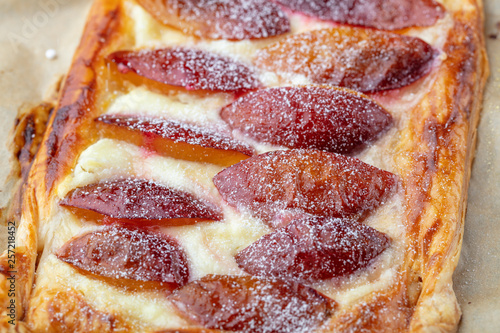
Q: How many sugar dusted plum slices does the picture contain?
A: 11